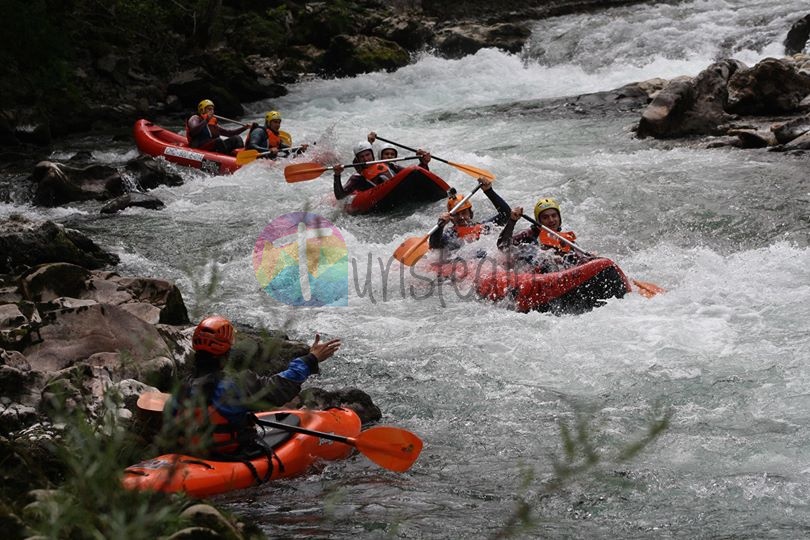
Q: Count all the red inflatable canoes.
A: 3